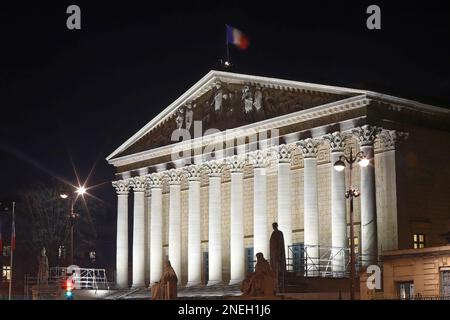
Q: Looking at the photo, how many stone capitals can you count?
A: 12